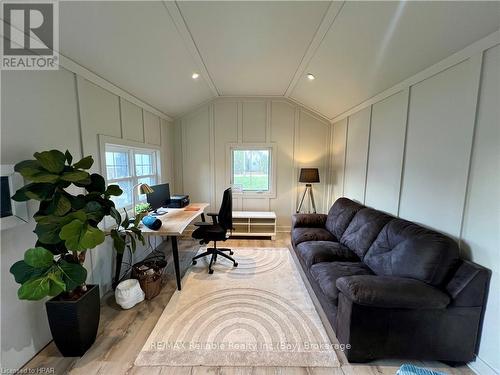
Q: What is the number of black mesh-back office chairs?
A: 1